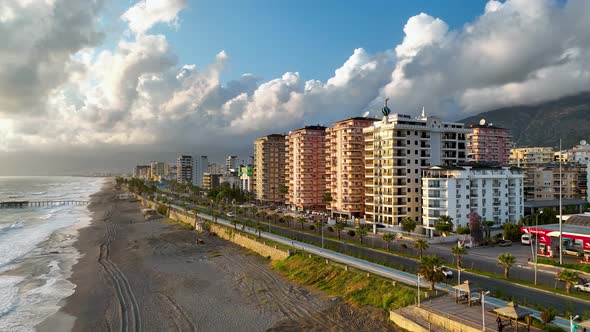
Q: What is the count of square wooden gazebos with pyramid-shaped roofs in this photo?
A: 2